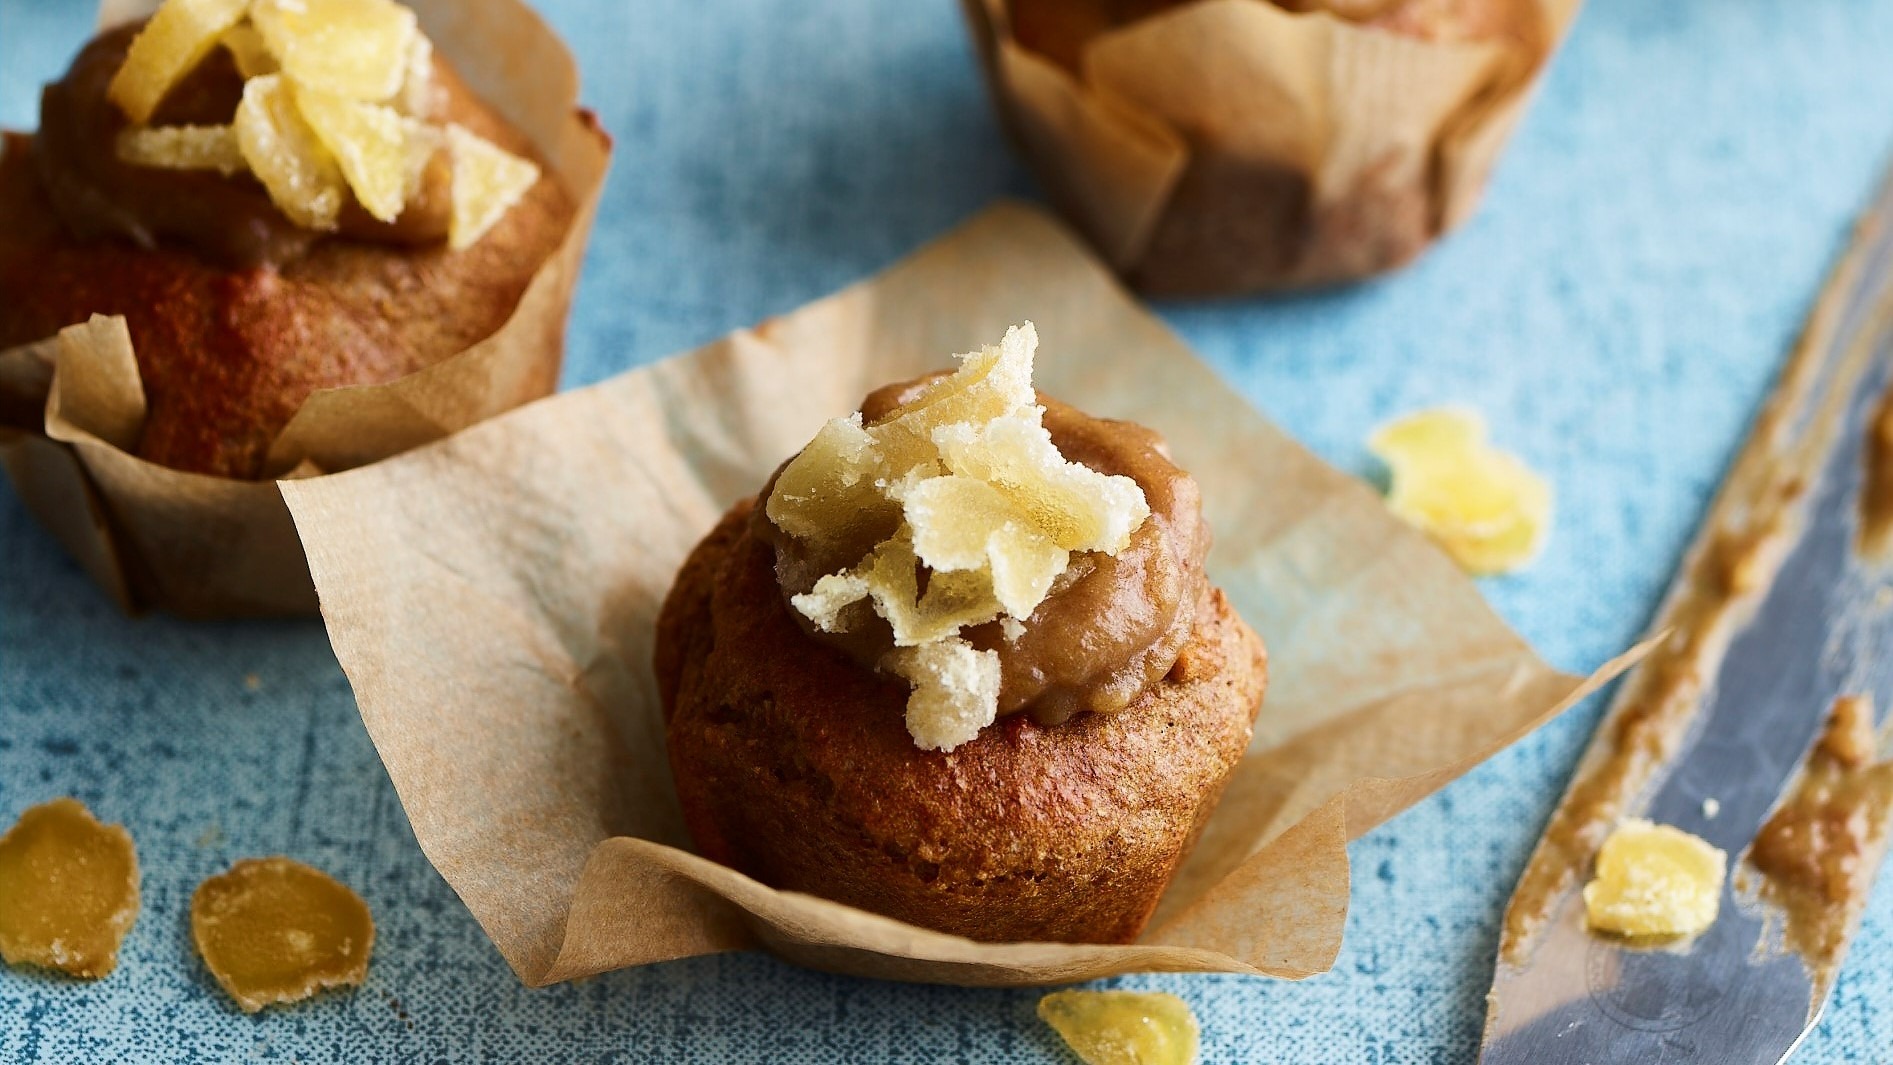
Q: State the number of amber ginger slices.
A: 2